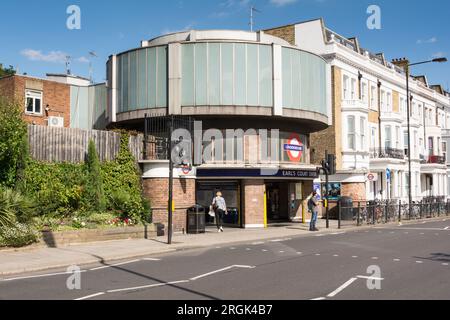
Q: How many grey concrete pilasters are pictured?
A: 4